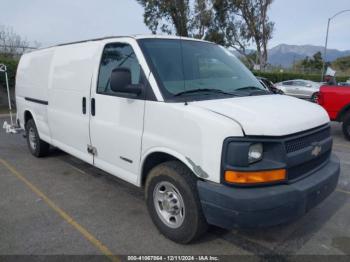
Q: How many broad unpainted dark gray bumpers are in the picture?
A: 1